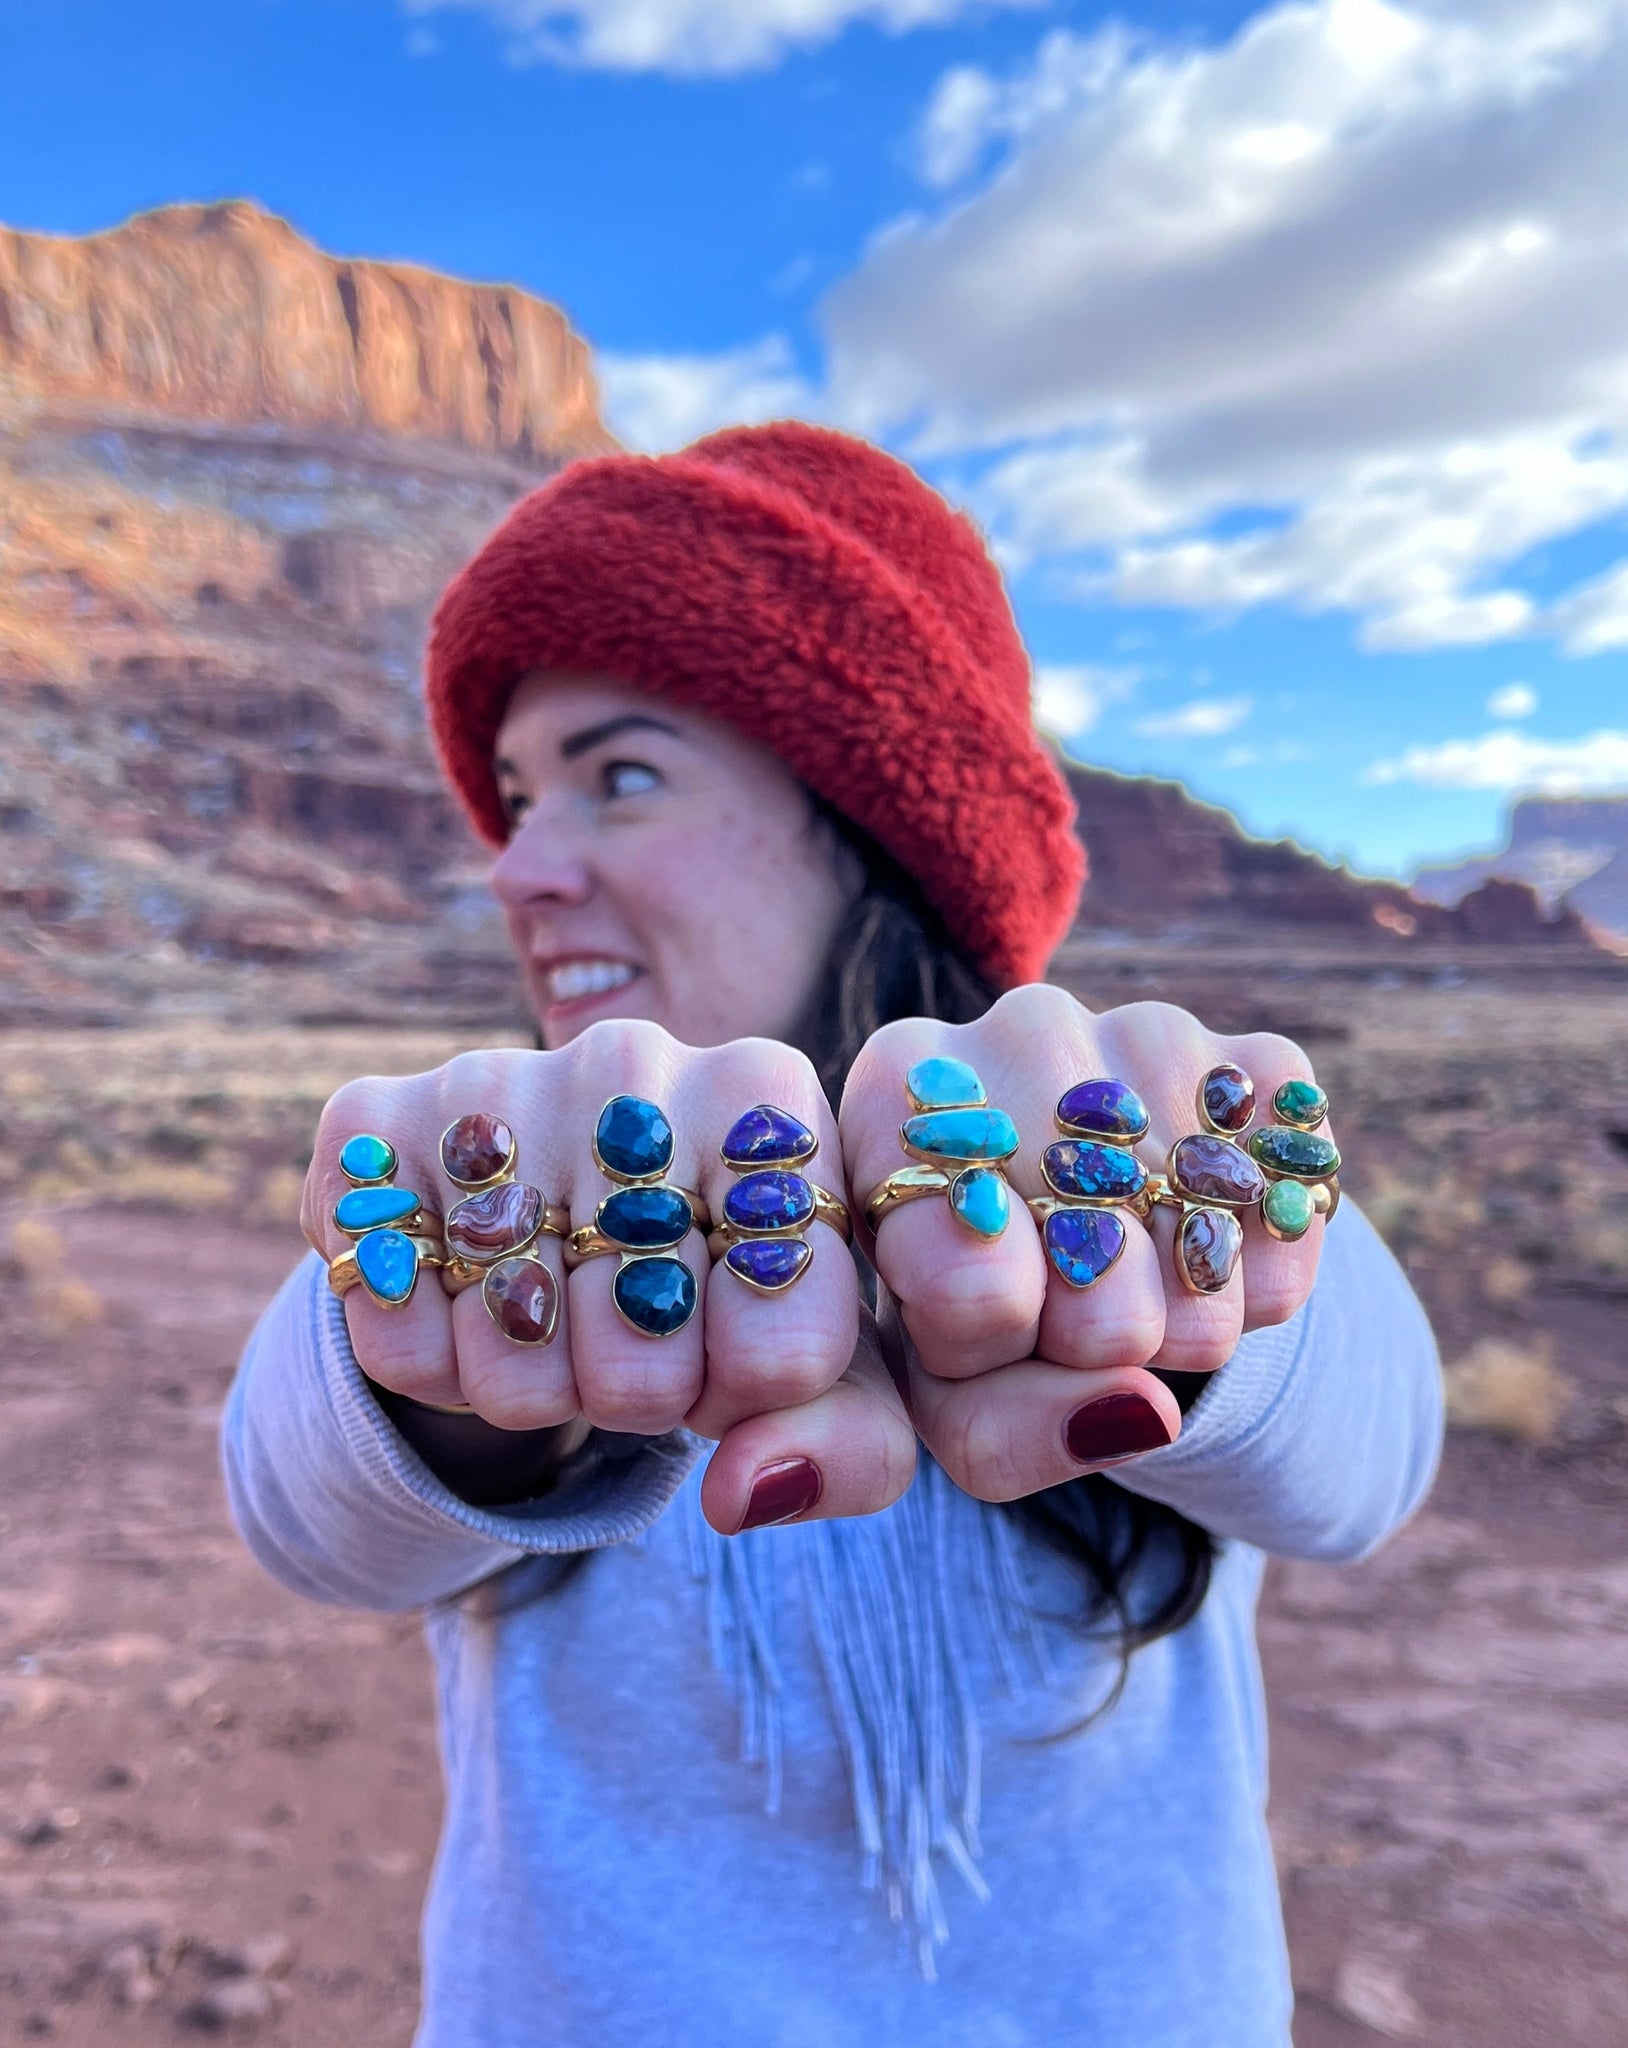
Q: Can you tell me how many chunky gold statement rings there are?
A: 8